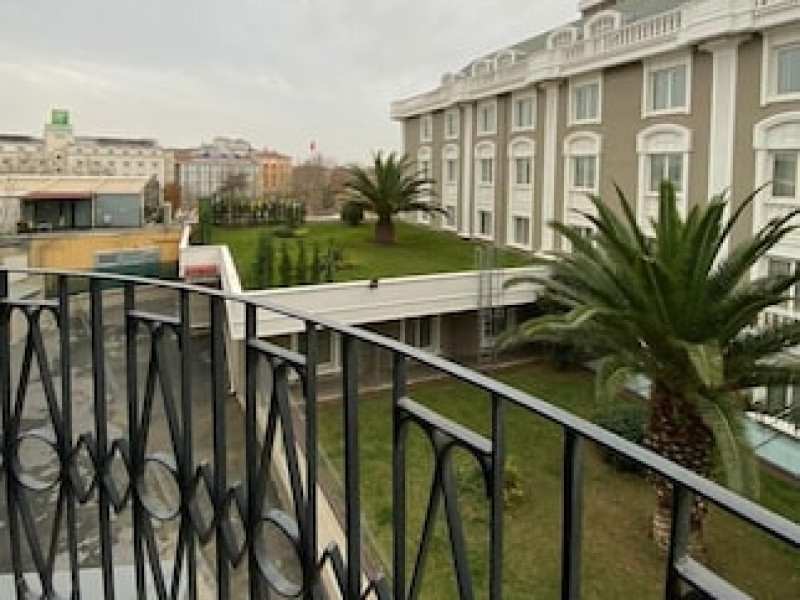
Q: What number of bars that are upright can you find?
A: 13